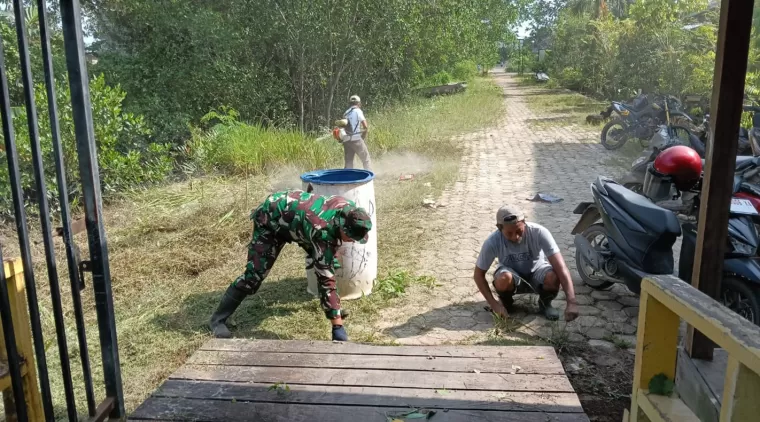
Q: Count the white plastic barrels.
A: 1